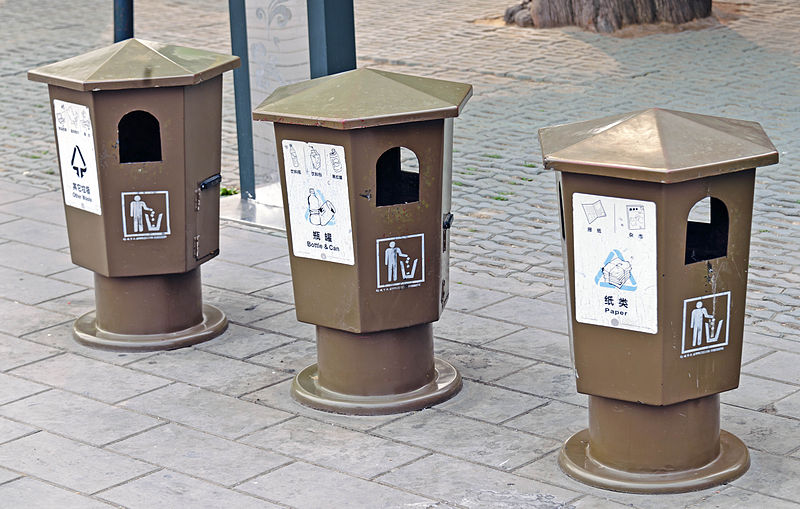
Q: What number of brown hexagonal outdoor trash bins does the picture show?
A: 3